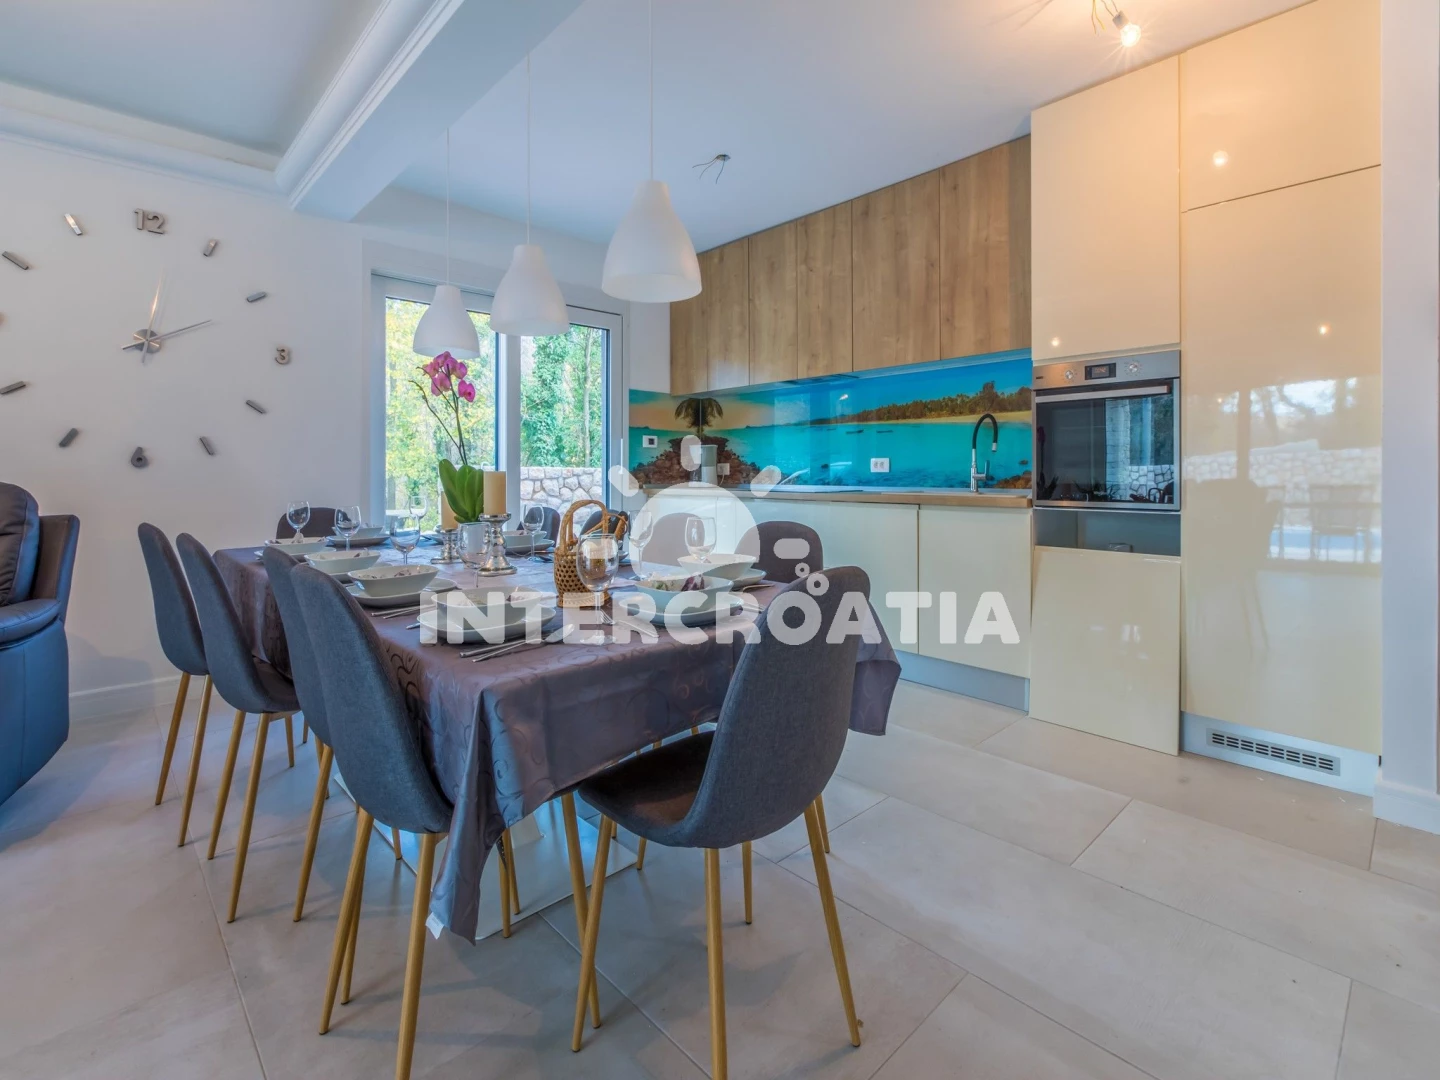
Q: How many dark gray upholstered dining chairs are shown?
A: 10